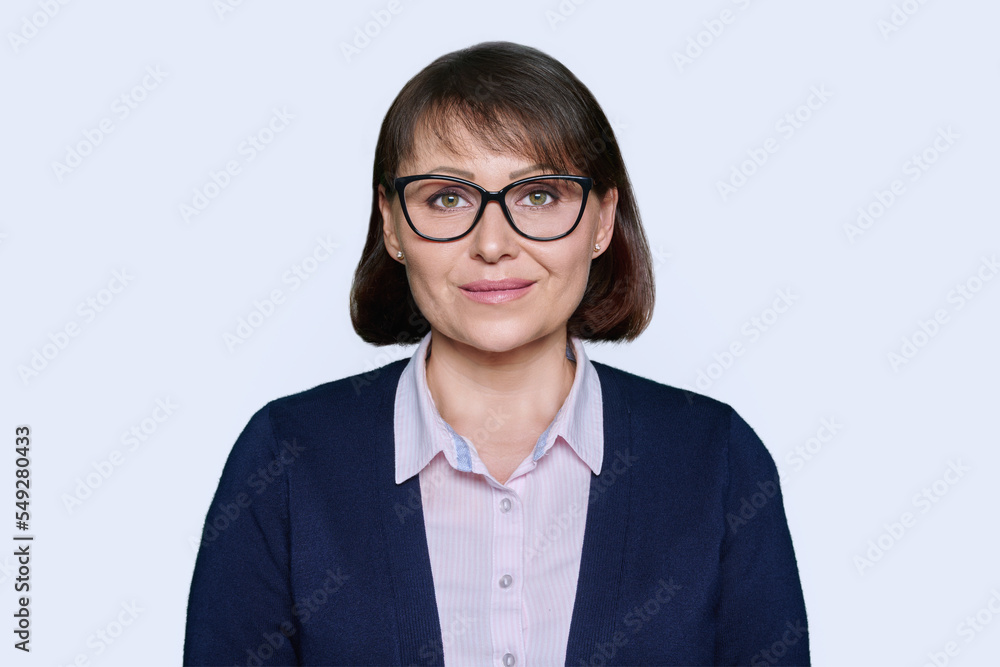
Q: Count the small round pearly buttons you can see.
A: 3